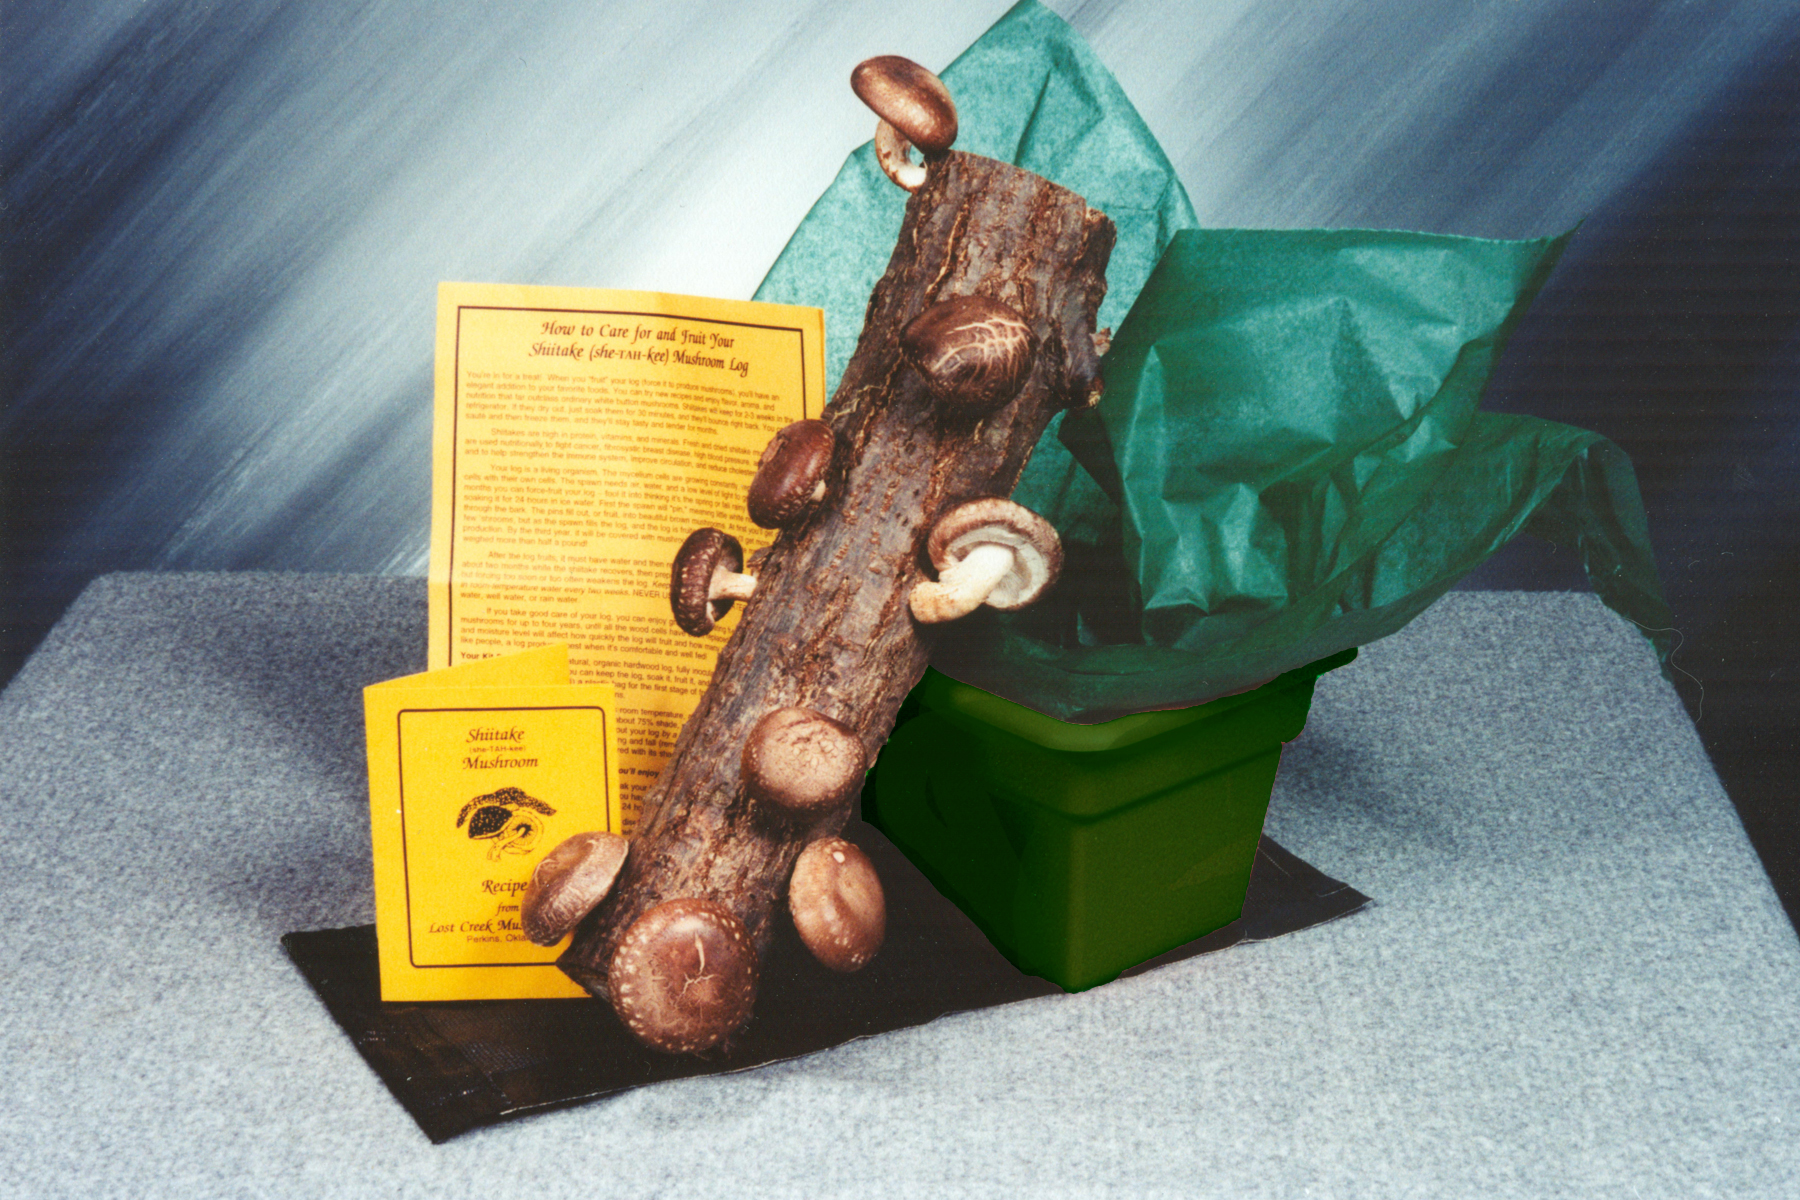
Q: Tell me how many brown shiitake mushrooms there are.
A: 9